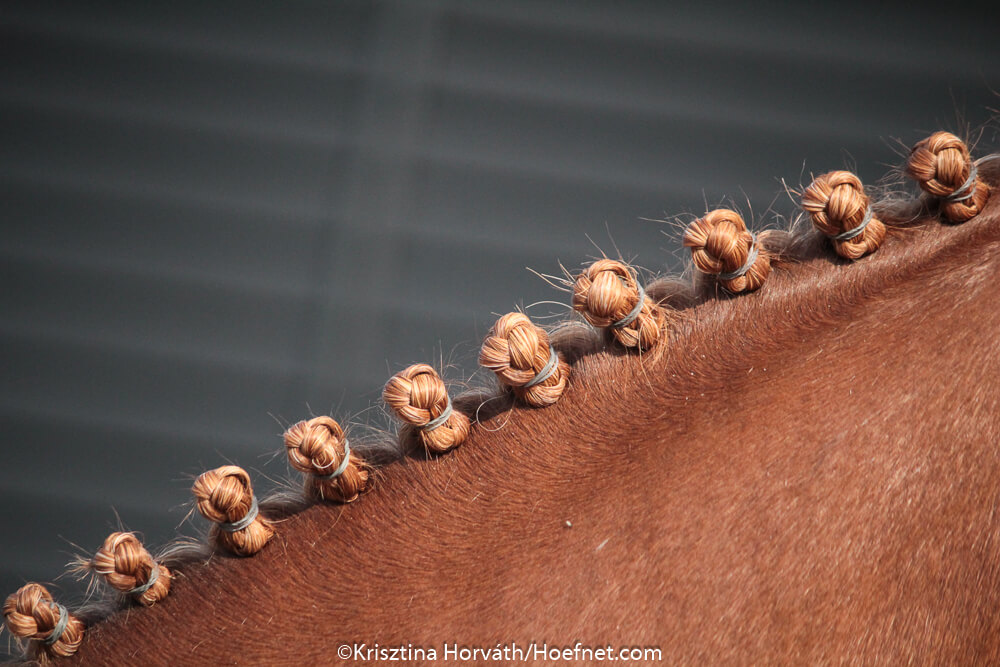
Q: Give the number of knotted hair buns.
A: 10